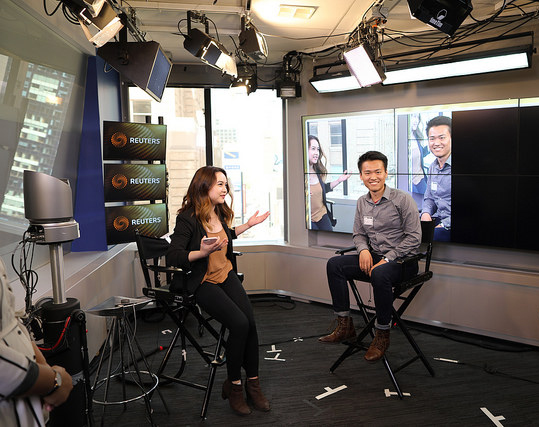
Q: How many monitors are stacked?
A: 3